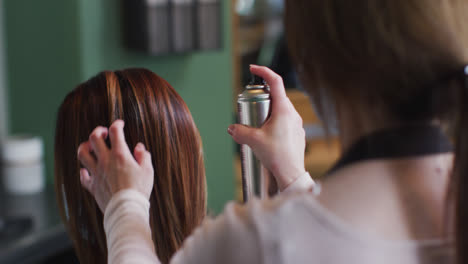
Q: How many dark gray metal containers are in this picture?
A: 3